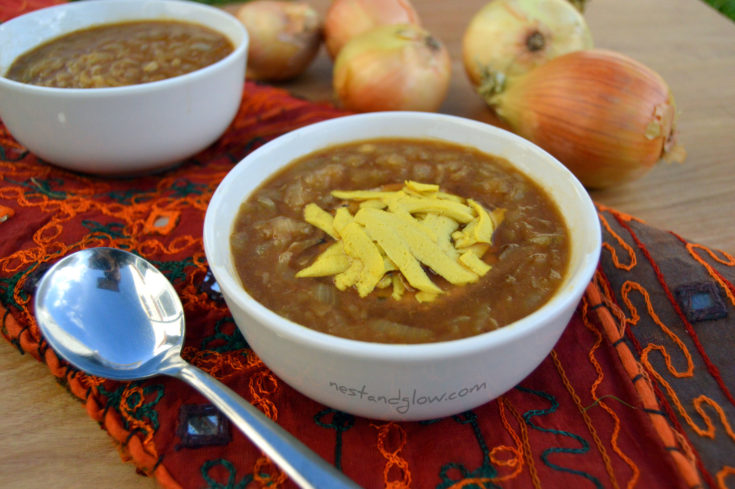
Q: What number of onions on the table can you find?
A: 5